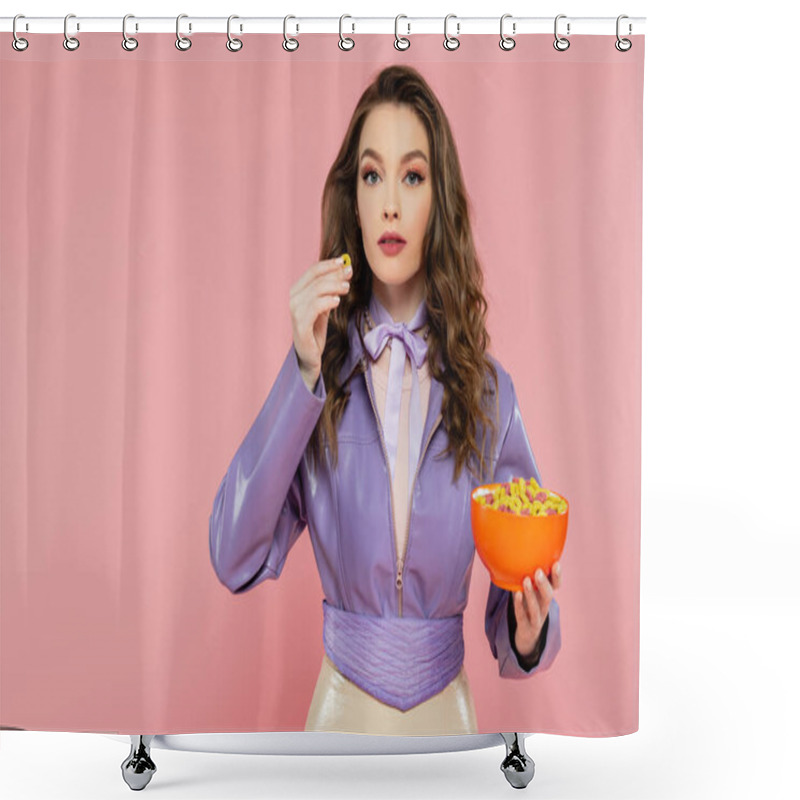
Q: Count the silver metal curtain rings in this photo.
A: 12